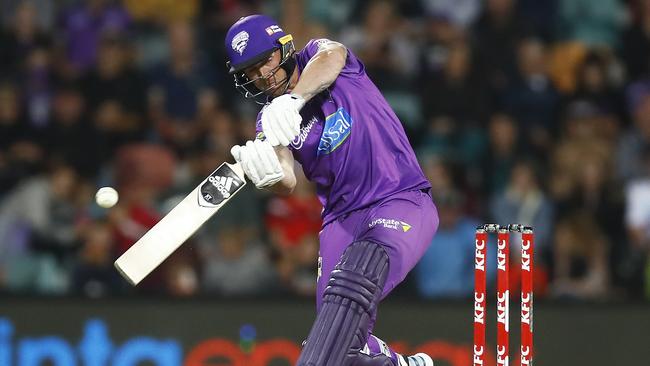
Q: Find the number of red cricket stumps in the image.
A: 3